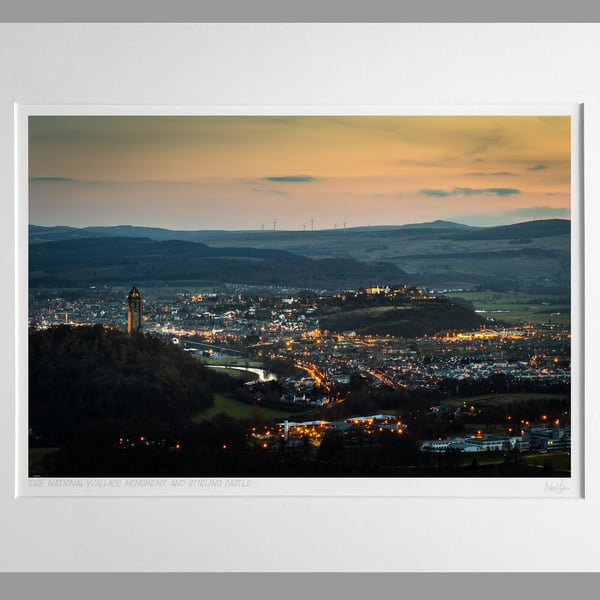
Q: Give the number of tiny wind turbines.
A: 6